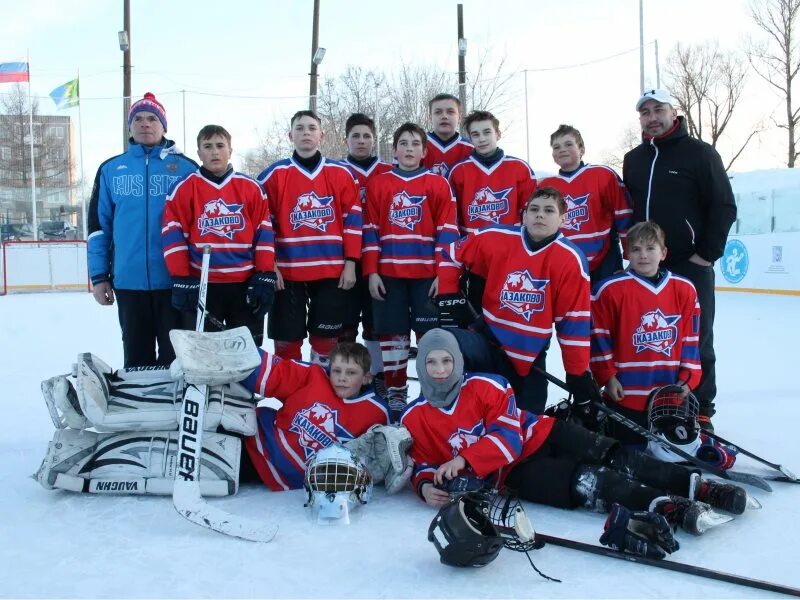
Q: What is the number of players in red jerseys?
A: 11